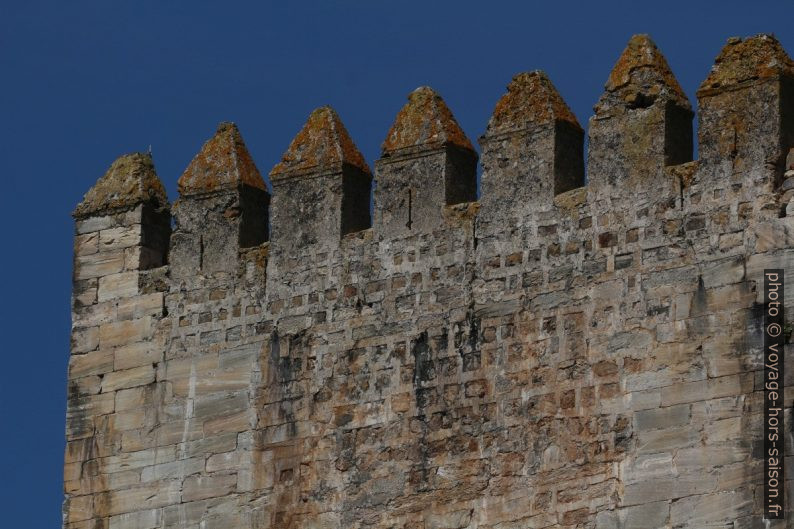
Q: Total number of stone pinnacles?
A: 7